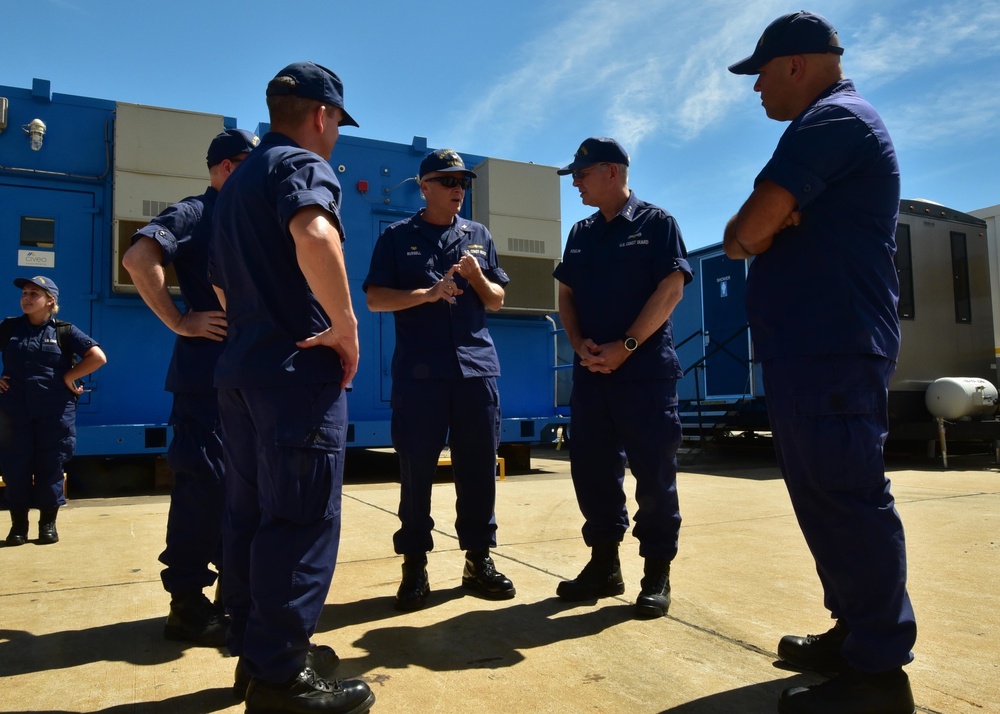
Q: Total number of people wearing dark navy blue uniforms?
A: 6